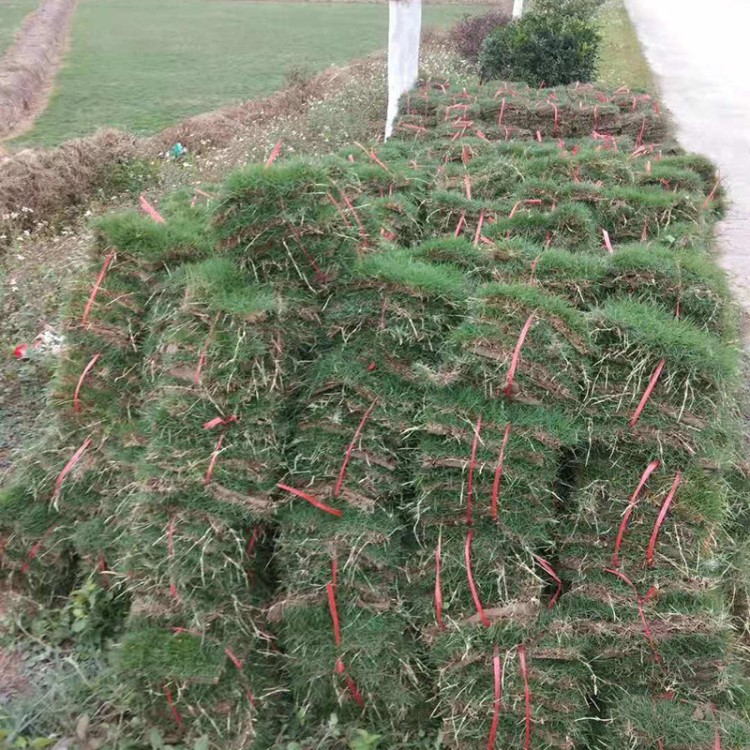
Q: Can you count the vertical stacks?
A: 5